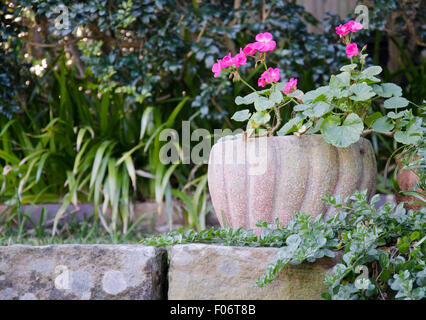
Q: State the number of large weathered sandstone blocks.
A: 2